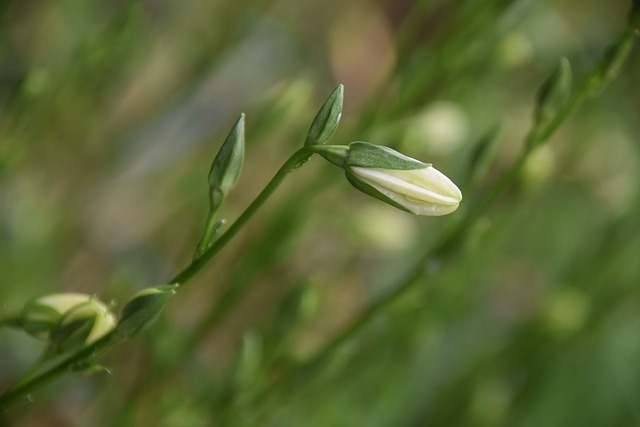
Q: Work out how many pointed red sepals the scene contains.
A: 0